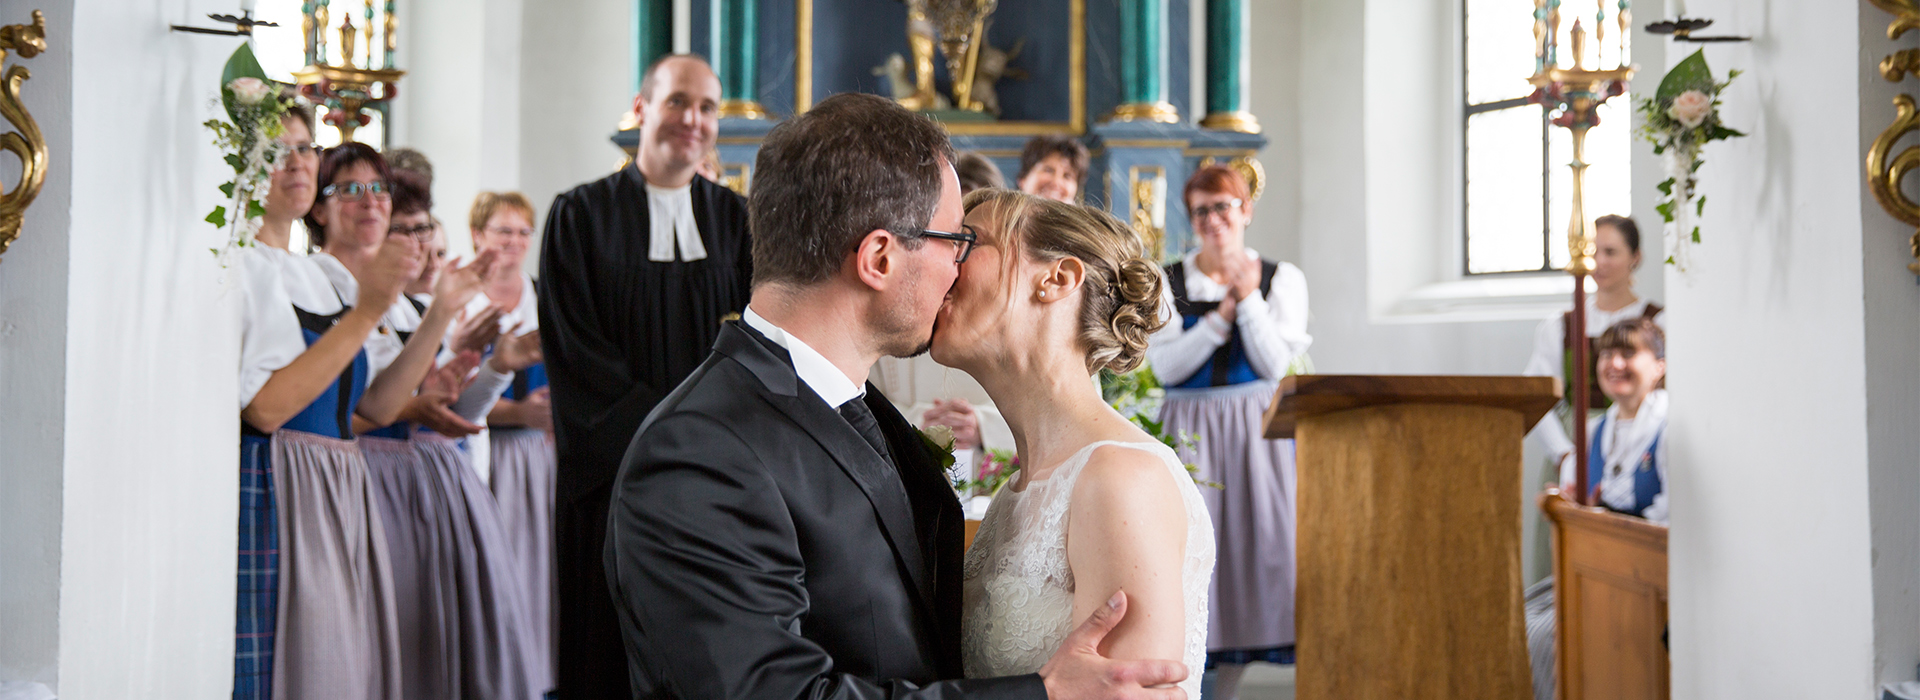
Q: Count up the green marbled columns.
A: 4